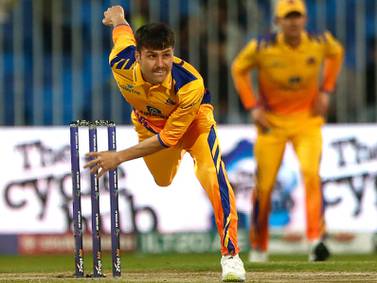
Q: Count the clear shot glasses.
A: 0